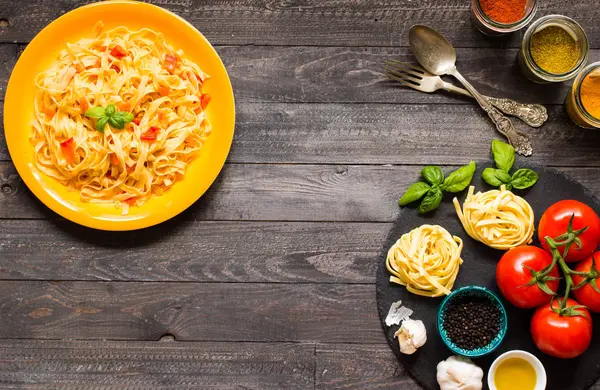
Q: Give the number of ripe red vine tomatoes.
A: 4